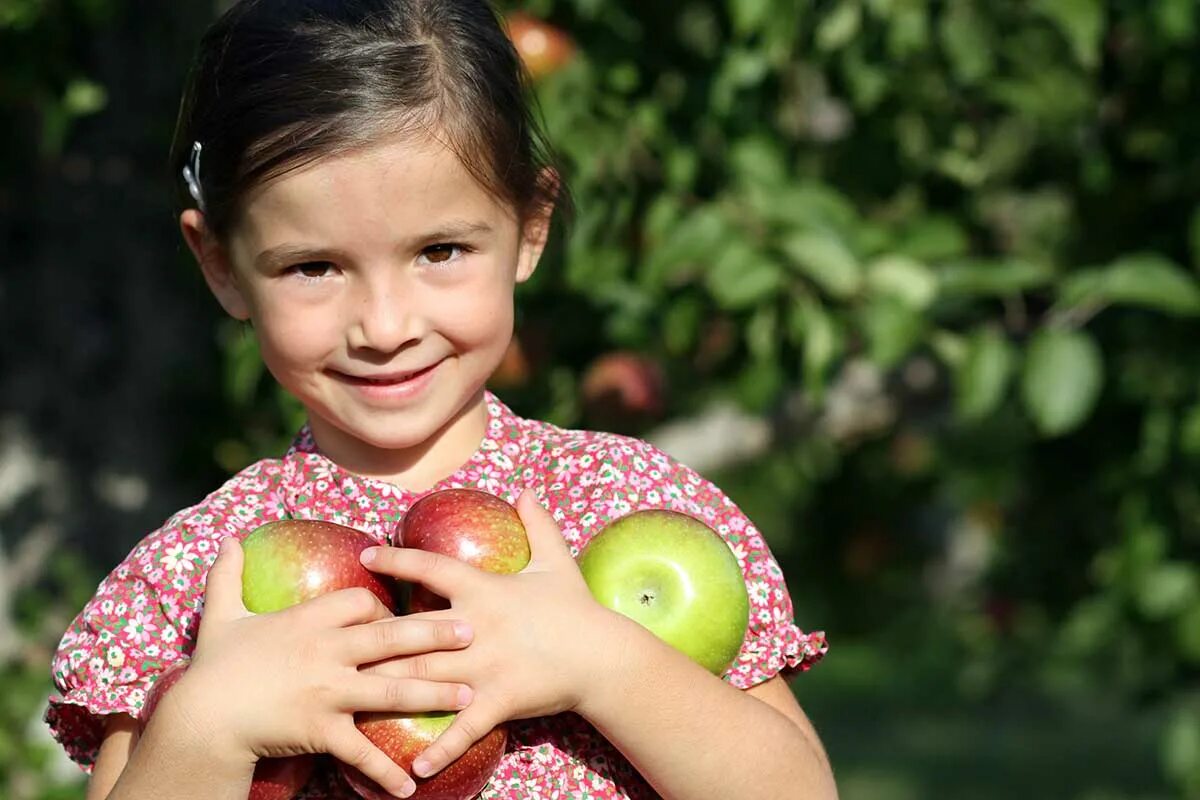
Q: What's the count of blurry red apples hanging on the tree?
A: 3